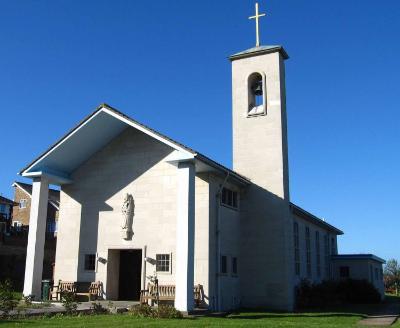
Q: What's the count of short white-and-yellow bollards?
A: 0